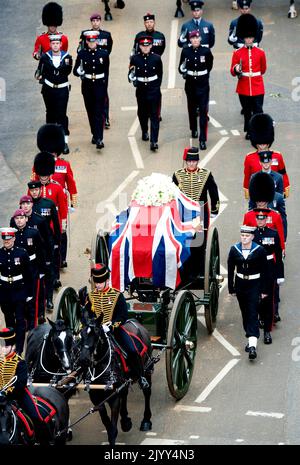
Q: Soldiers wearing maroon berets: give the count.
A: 4